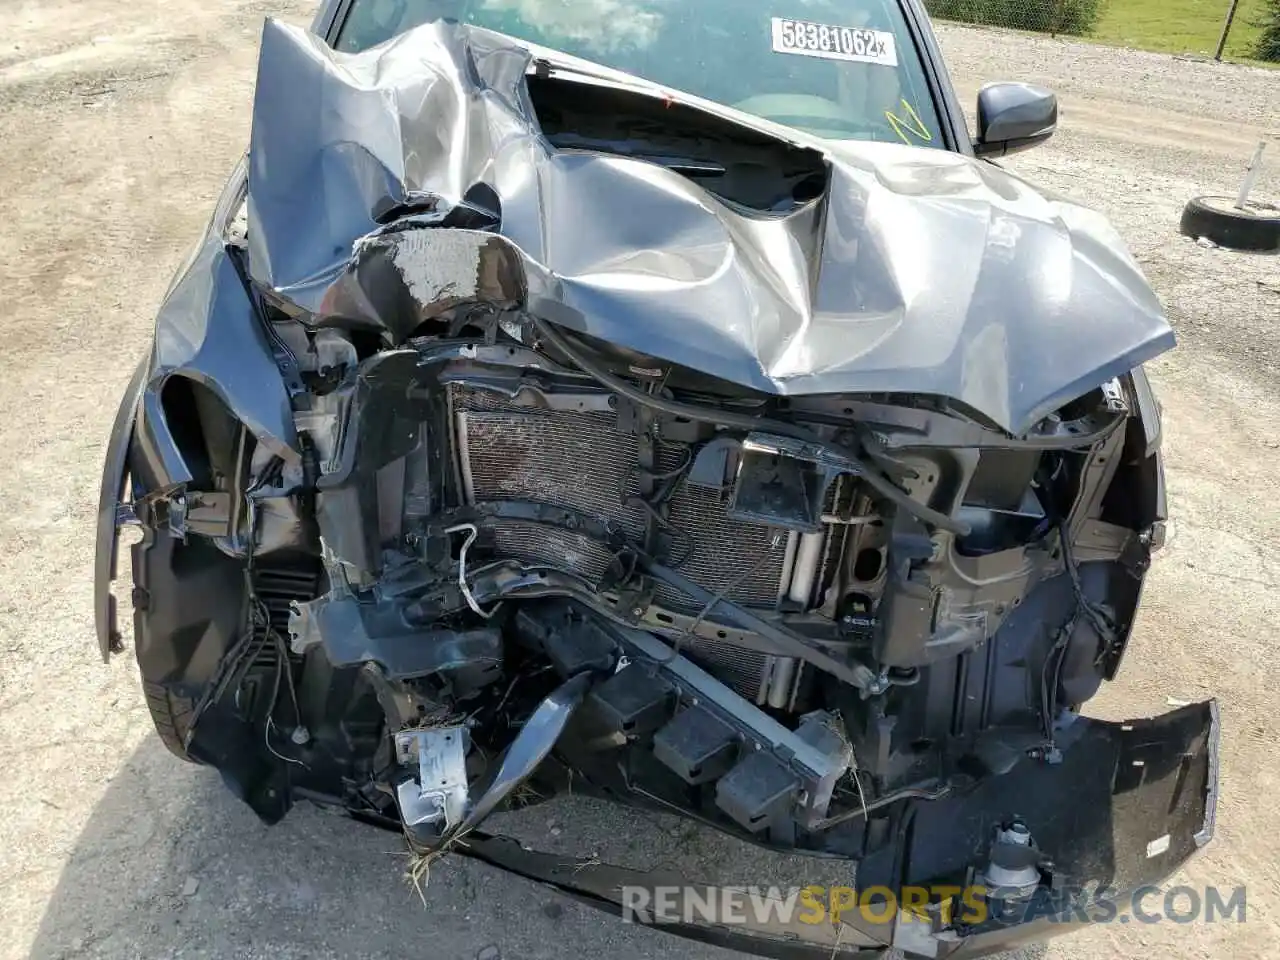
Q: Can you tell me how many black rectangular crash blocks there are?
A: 4